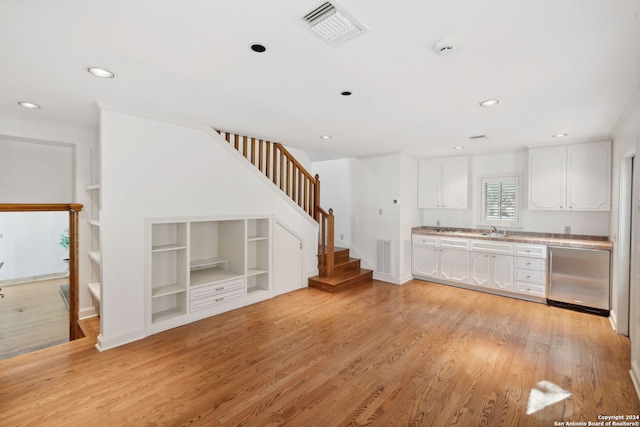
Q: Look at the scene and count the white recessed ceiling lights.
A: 6